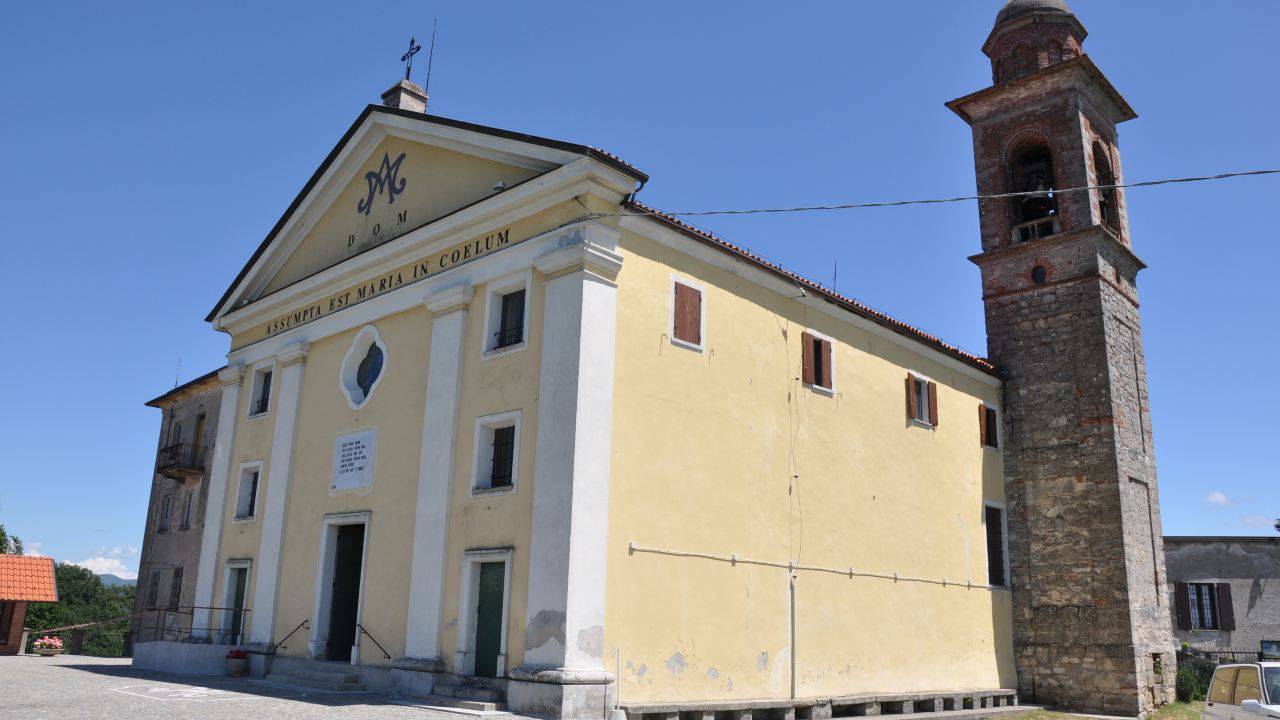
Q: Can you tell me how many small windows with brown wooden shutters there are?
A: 4